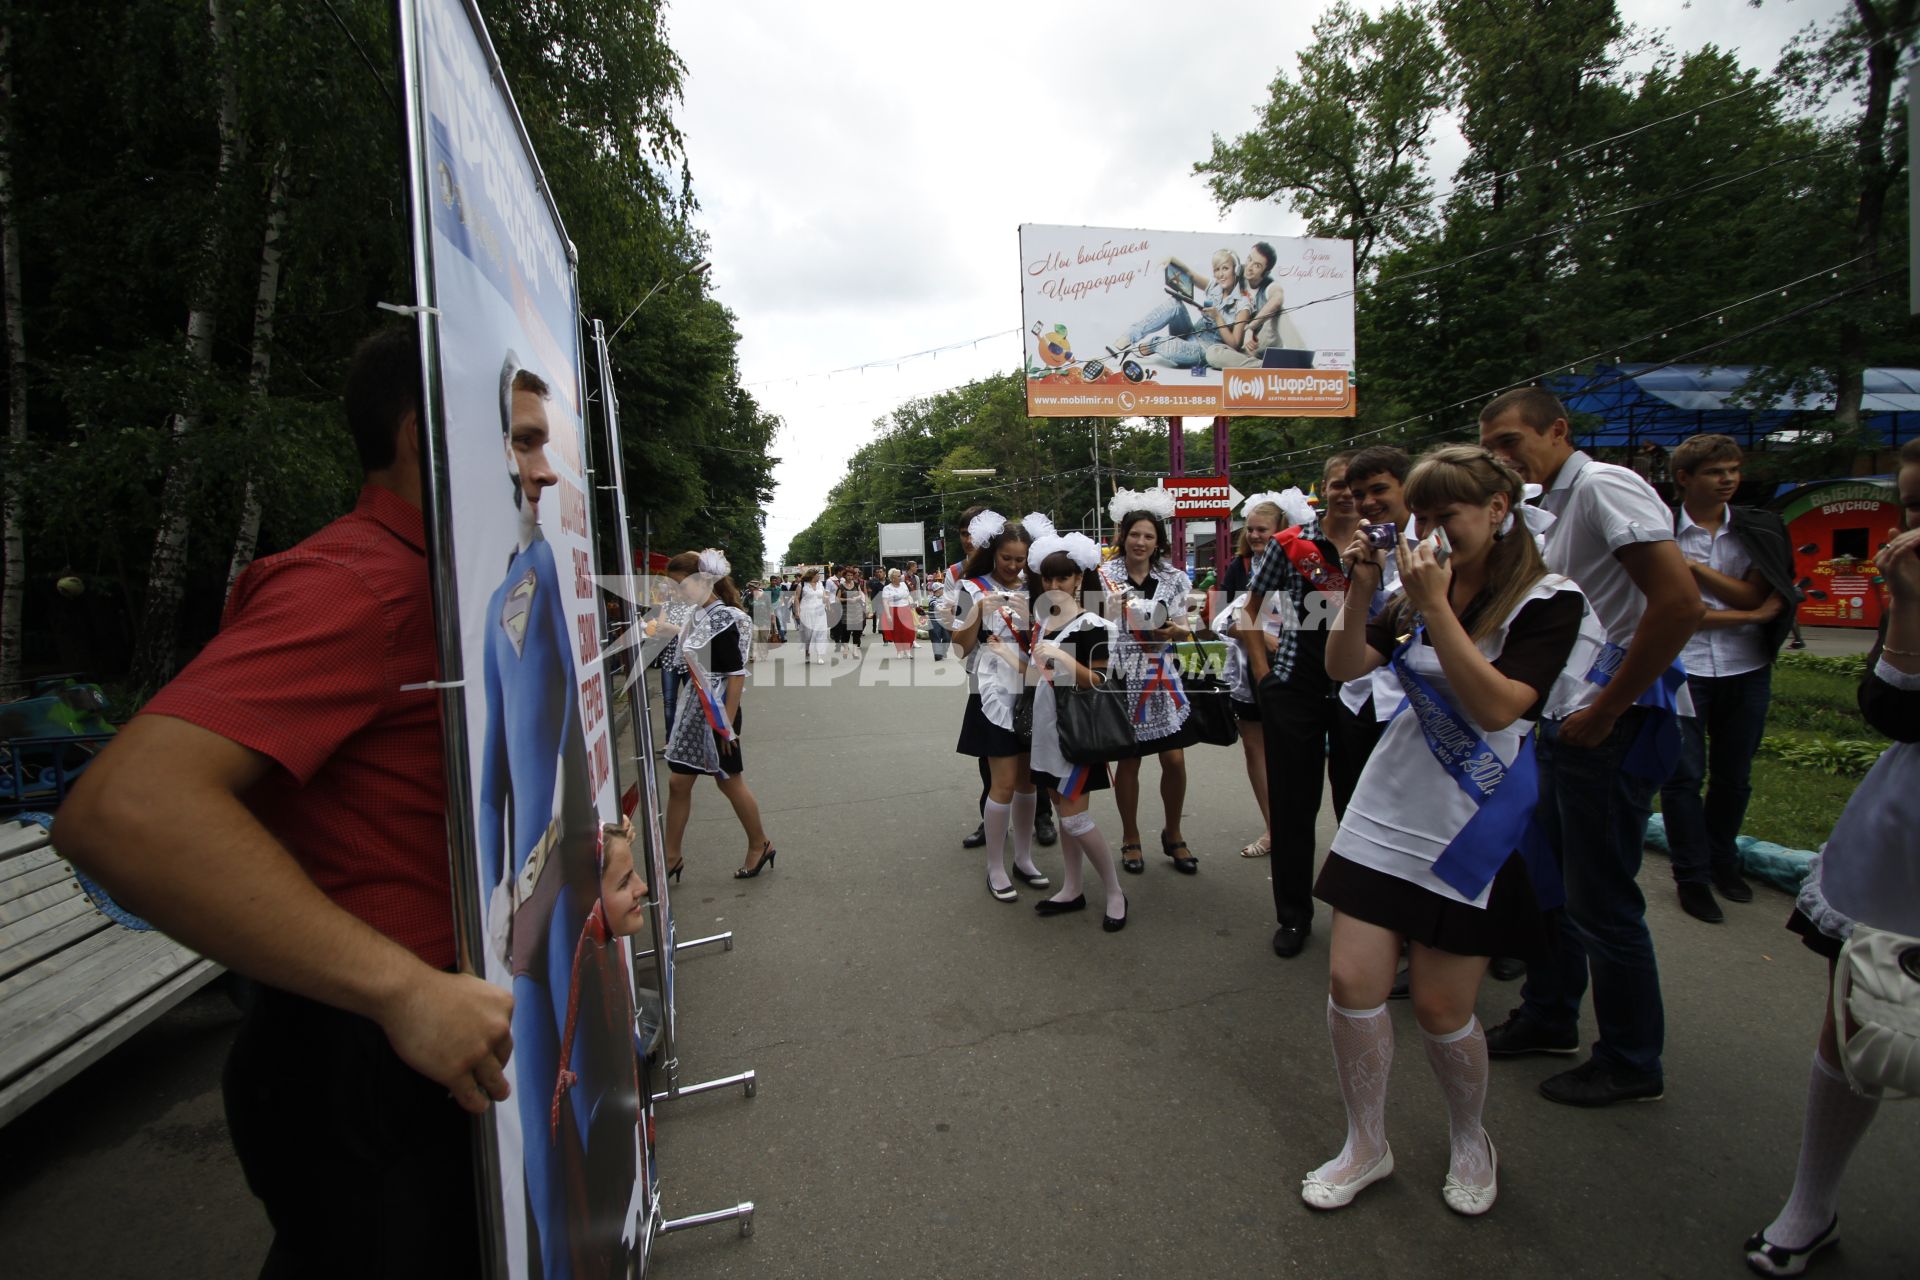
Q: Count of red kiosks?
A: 1